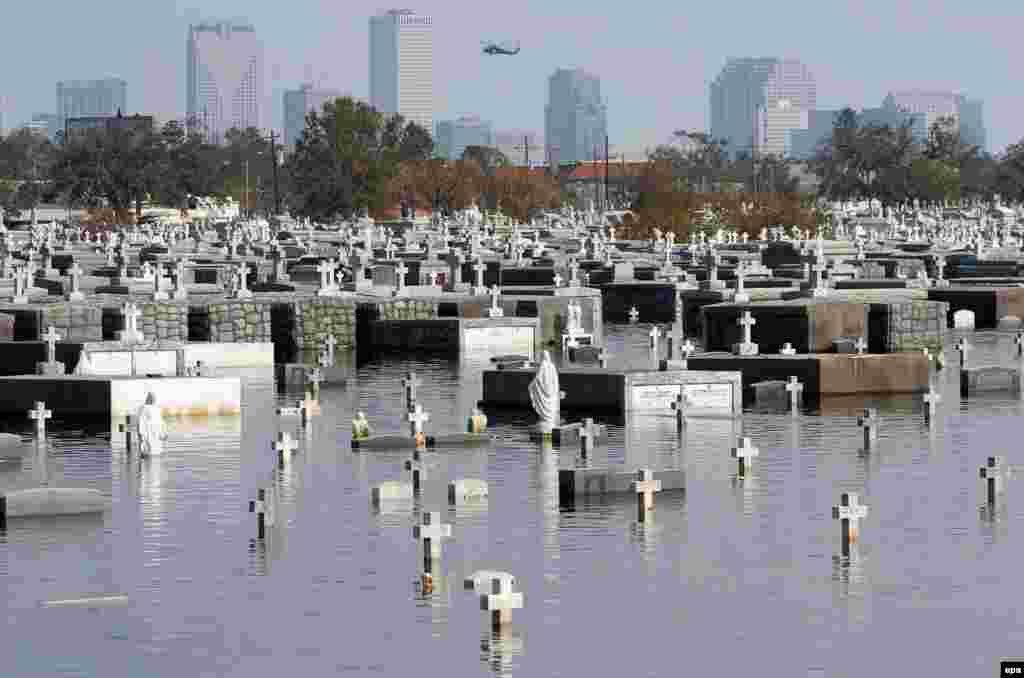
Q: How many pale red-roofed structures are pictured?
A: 1